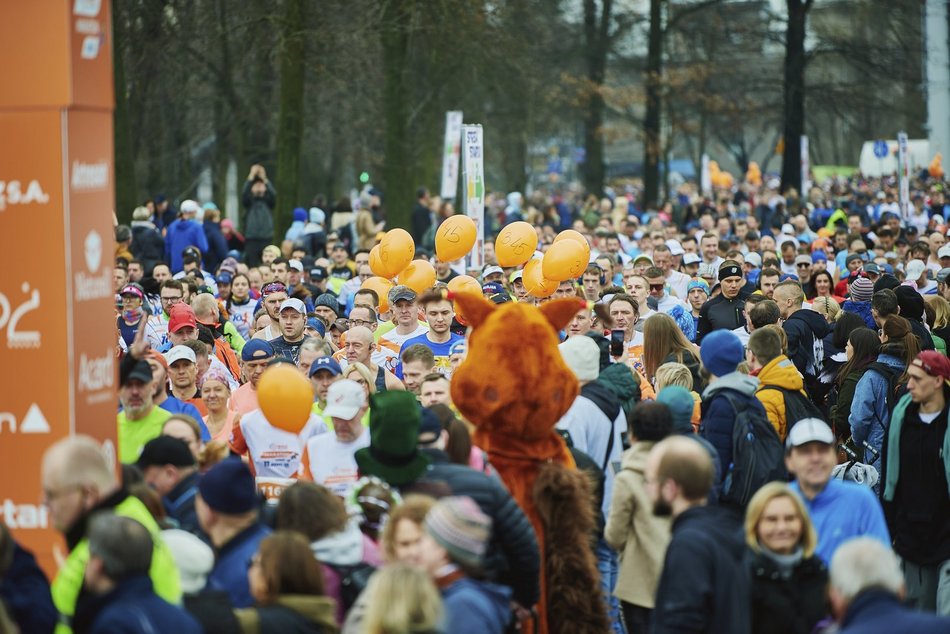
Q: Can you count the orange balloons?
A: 11